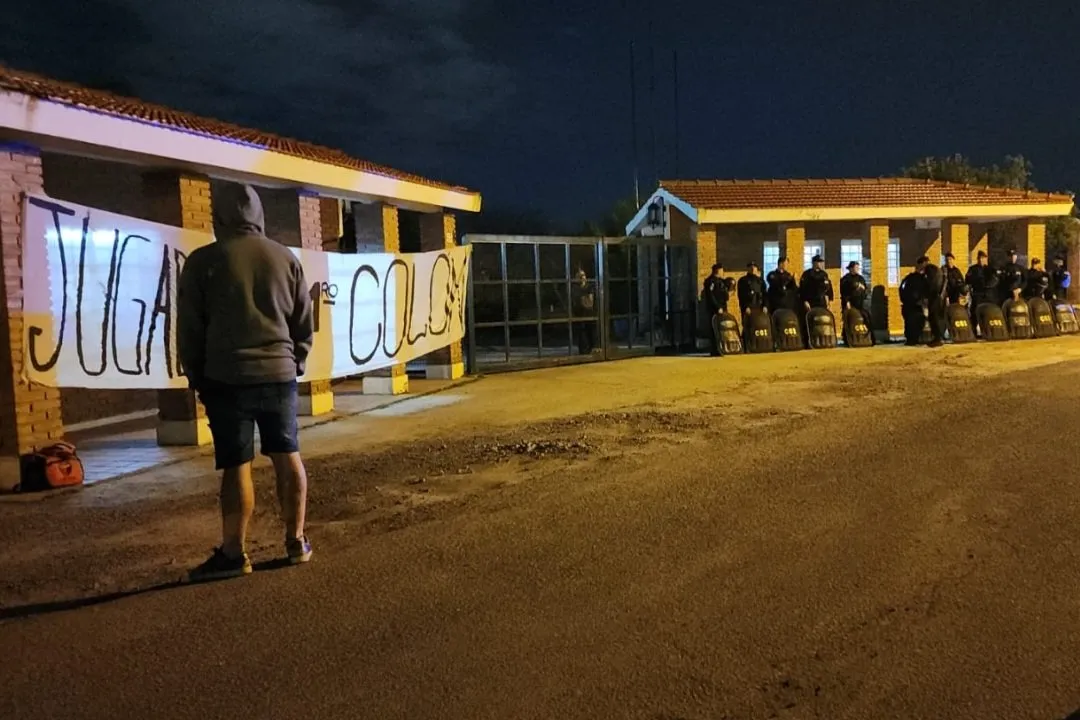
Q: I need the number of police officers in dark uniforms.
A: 12